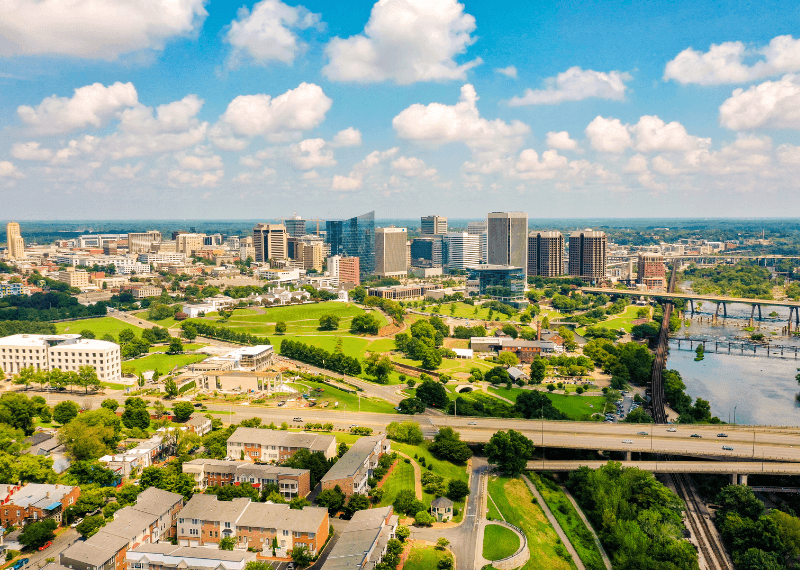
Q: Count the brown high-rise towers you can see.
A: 2